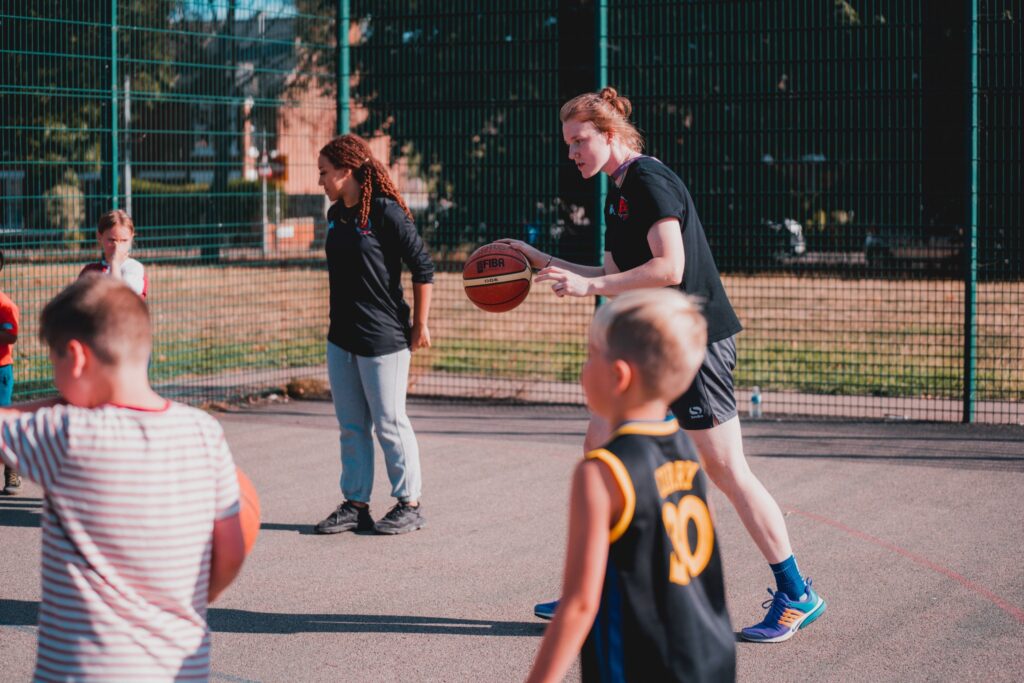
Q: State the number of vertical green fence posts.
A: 4